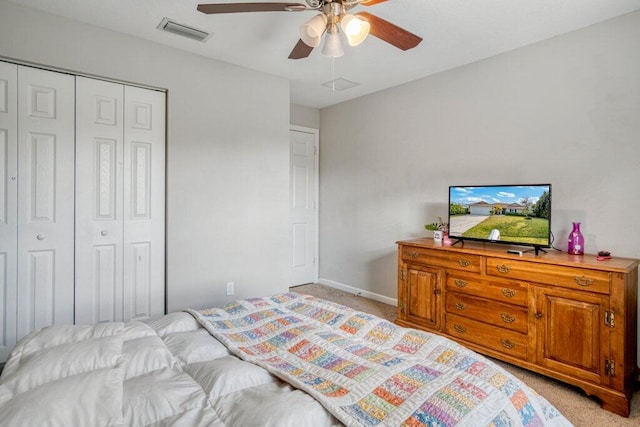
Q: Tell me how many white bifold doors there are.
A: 2